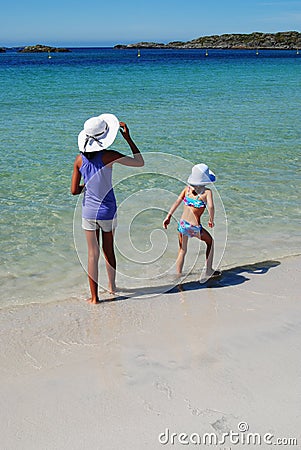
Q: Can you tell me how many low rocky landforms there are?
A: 2